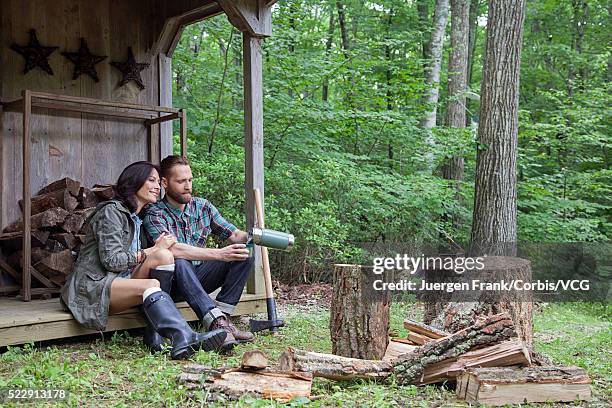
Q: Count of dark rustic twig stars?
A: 3